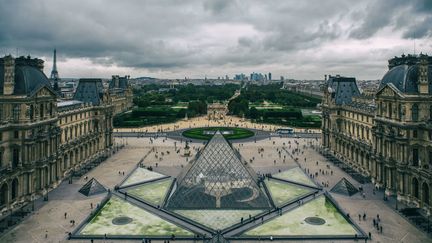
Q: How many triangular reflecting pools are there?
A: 7